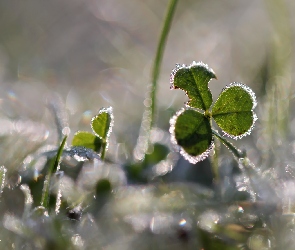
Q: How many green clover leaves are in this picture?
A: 5